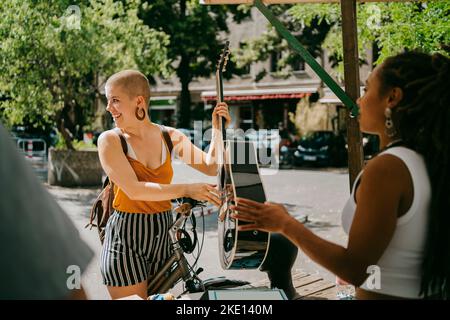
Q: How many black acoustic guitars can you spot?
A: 1